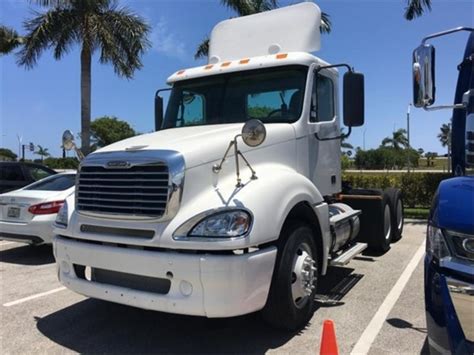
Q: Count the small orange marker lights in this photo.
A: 5